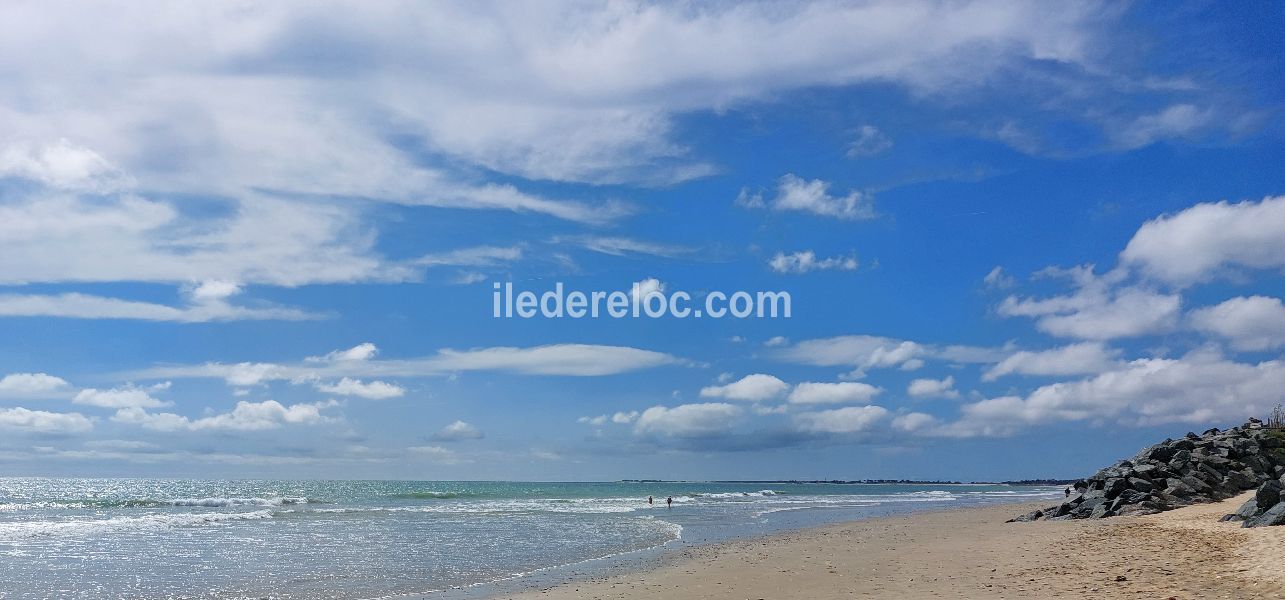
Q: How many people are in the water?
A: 2